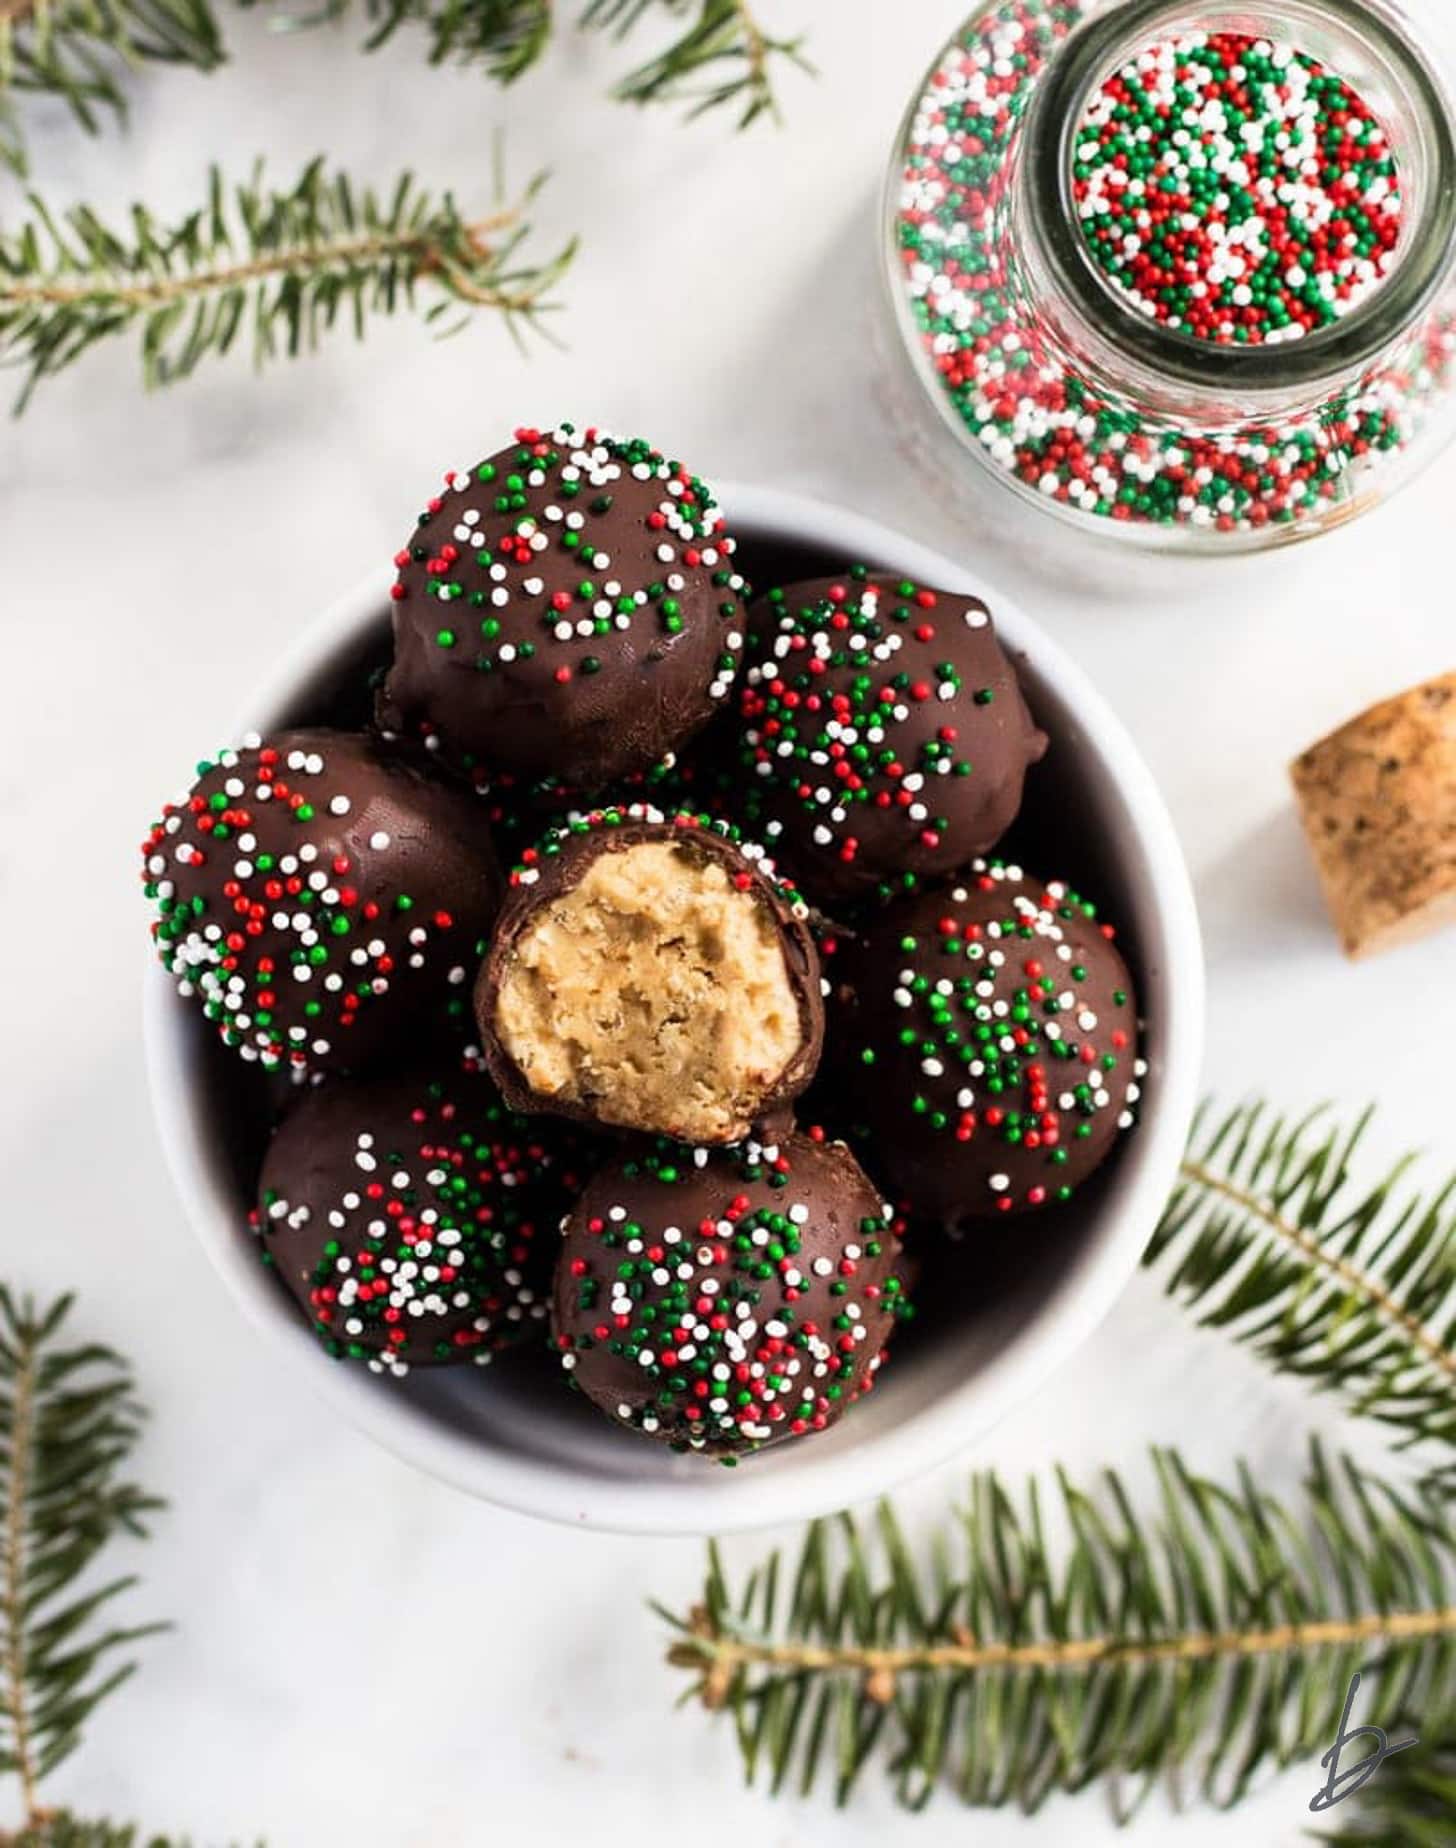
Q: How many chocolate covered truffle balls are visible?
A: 7